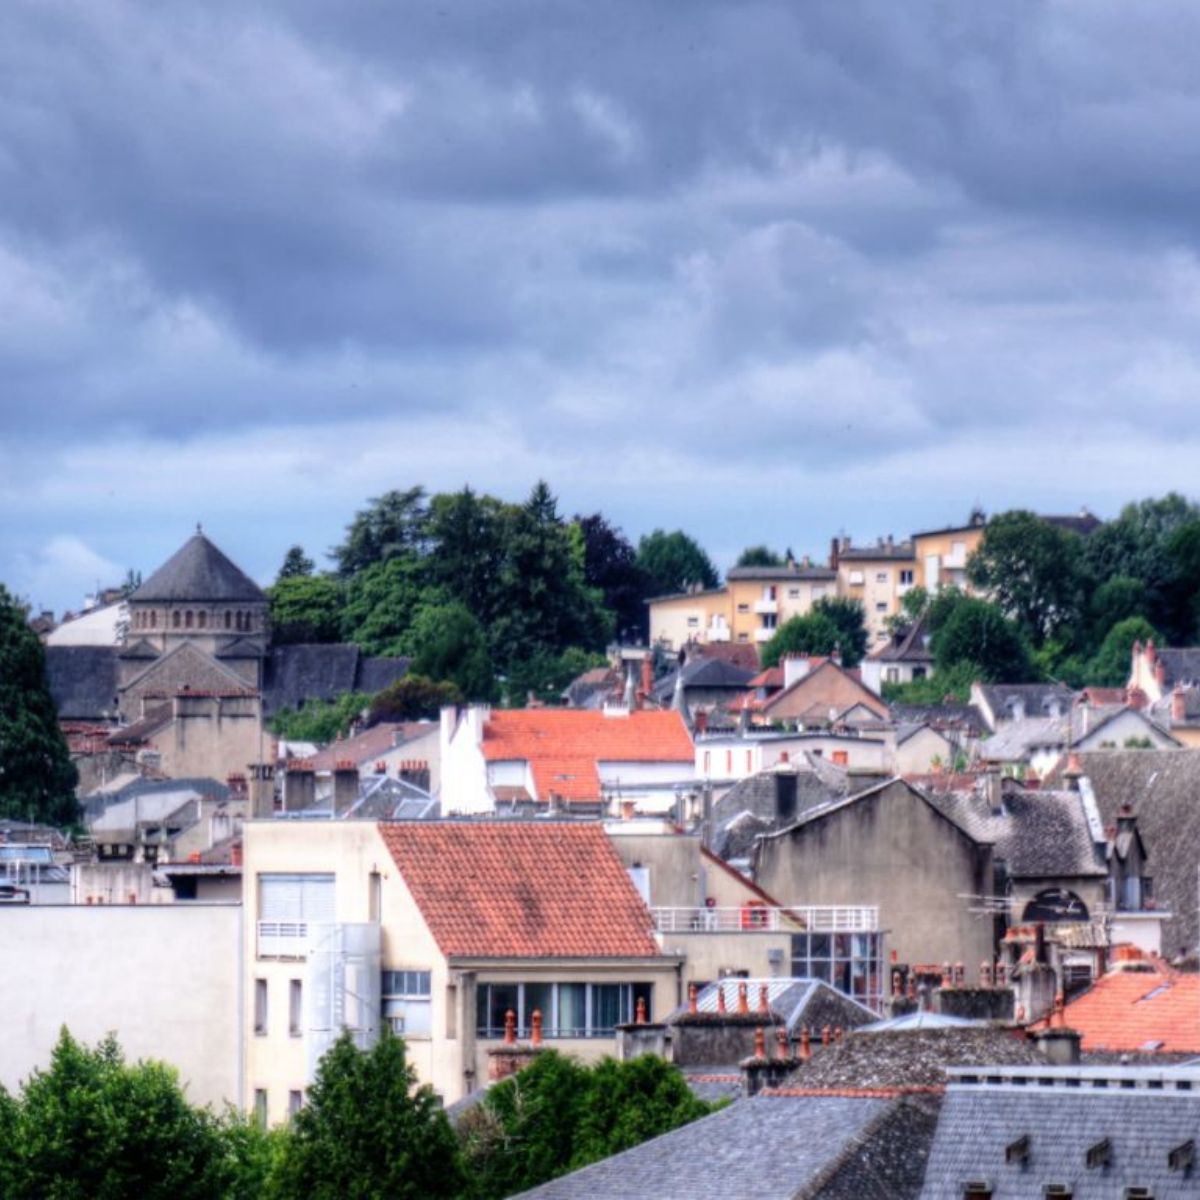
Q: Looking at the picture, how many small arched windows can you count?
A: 9